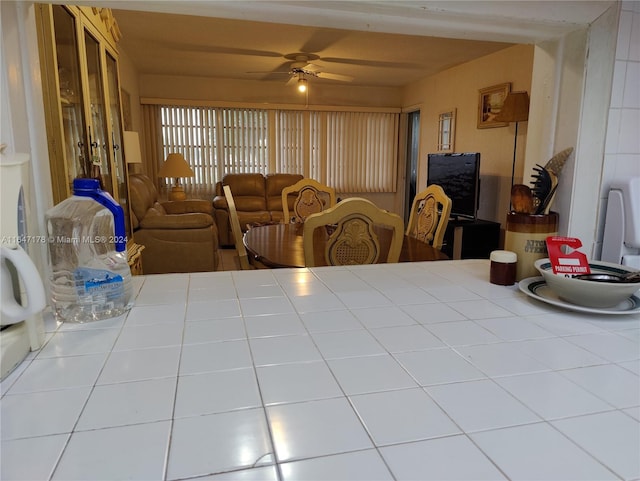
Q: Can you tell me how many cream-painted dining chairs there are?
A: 4